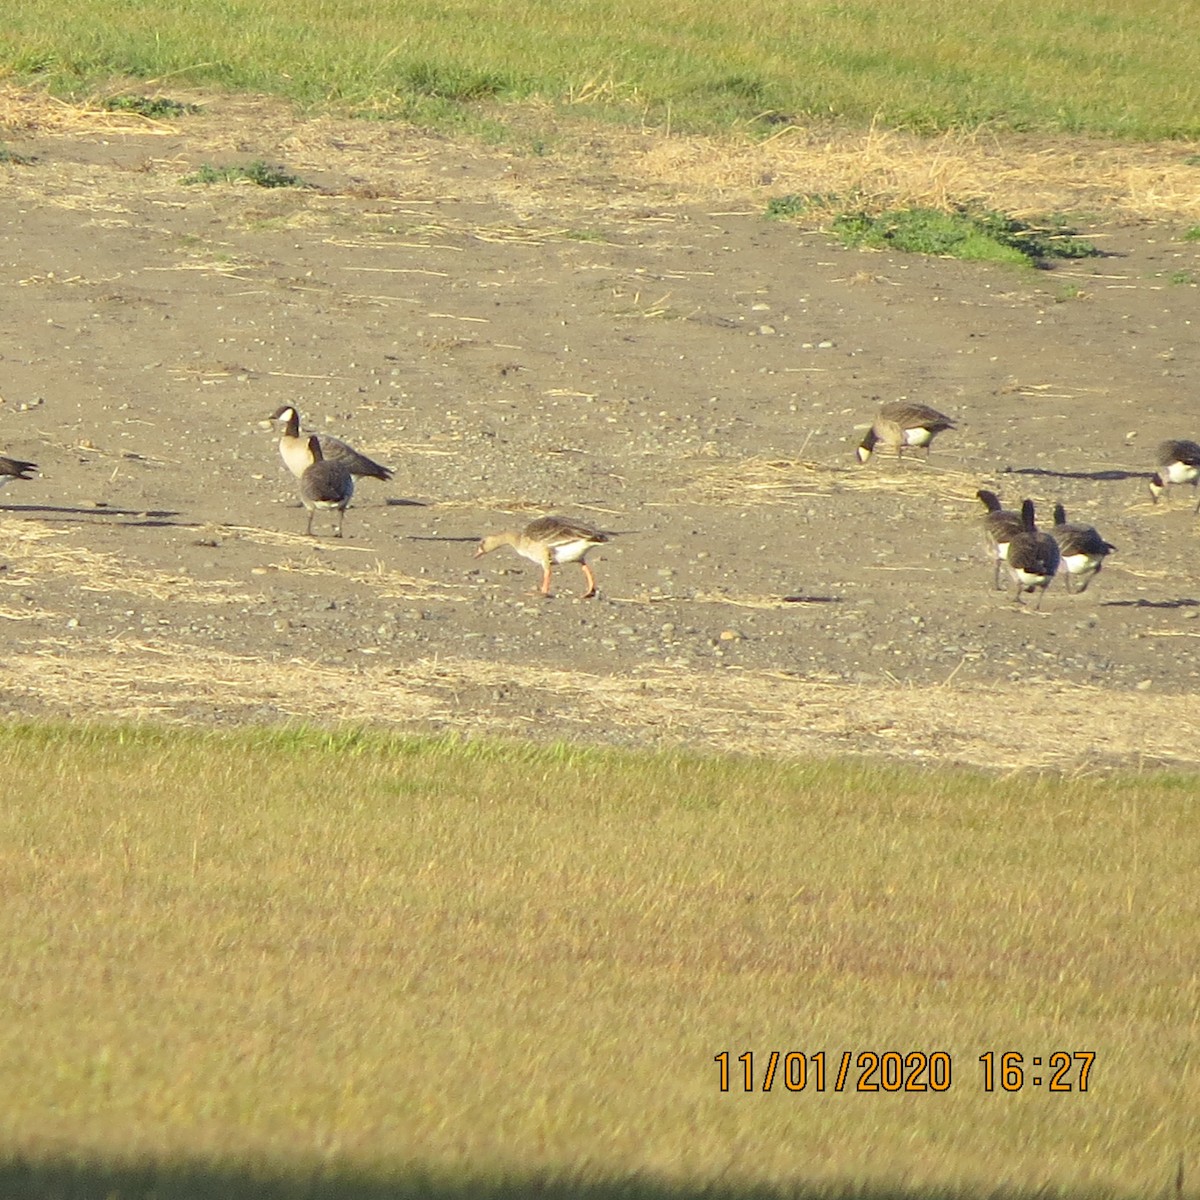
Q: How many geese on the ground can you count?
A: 9